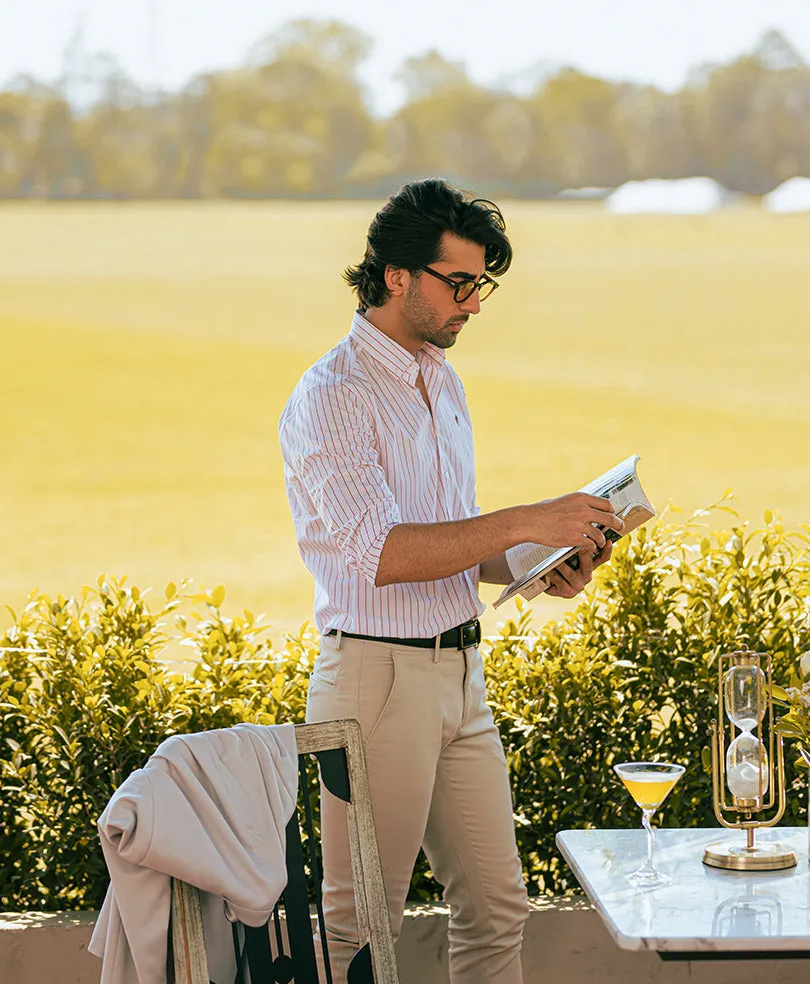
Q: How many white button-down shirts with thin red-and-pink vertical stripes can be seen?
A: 1